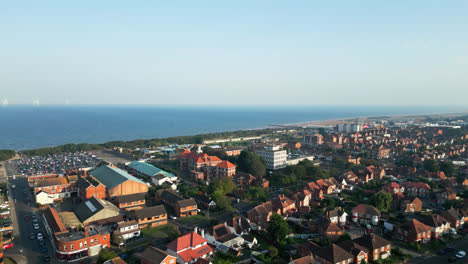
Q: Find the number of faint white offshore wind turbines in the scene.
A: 3